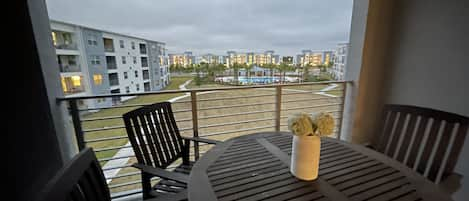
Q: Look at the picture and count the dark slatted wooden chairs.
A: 3